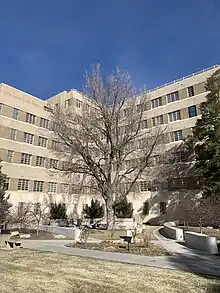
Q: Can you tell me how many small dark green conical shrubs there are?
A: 3